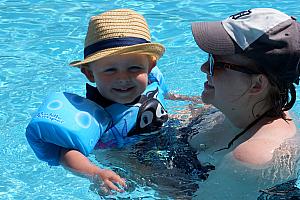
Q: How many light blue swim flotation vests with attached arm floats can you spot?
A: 1